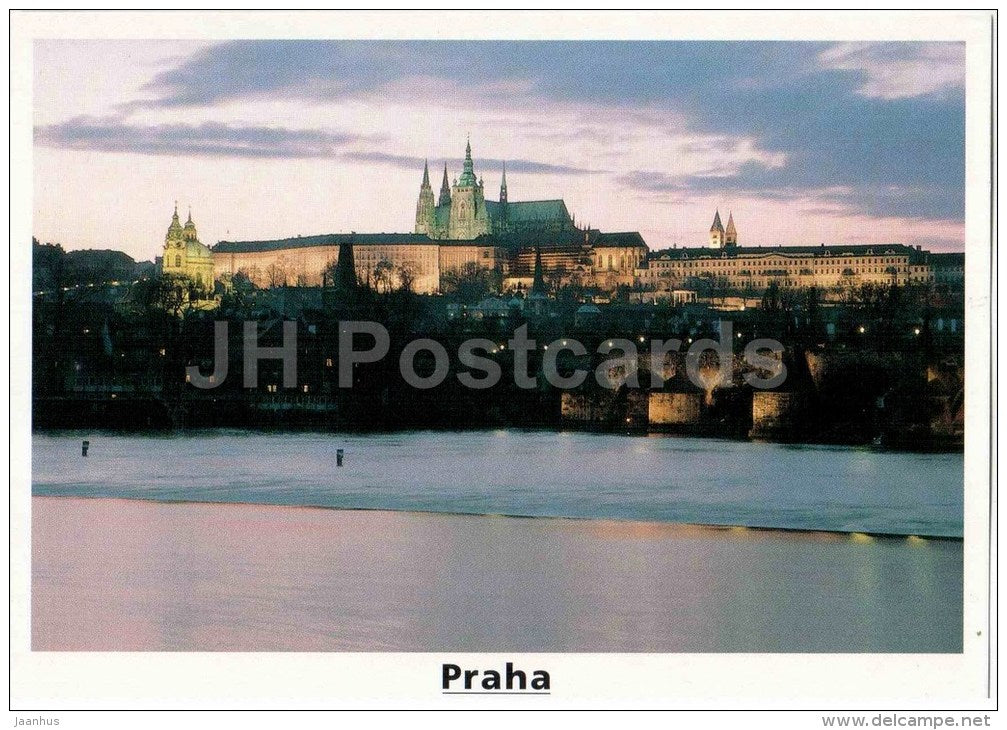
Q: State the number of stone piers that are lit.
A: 3